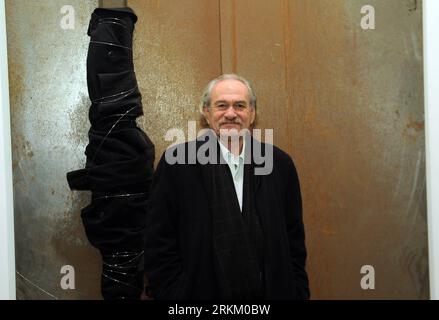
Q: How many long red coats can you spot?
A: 0